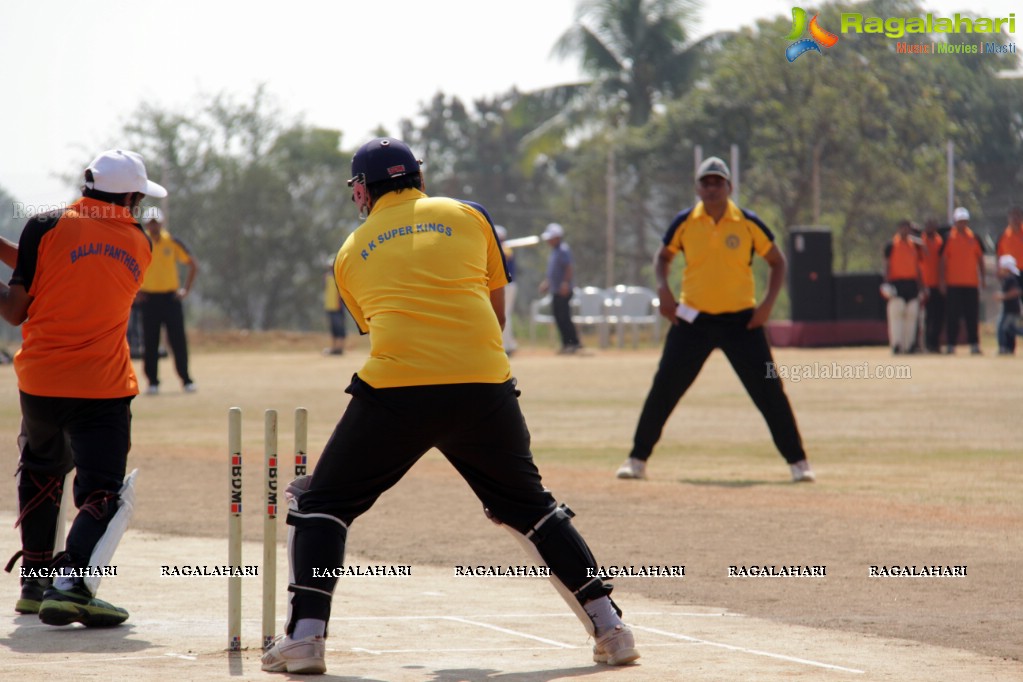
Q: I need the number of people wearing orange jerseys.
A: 5